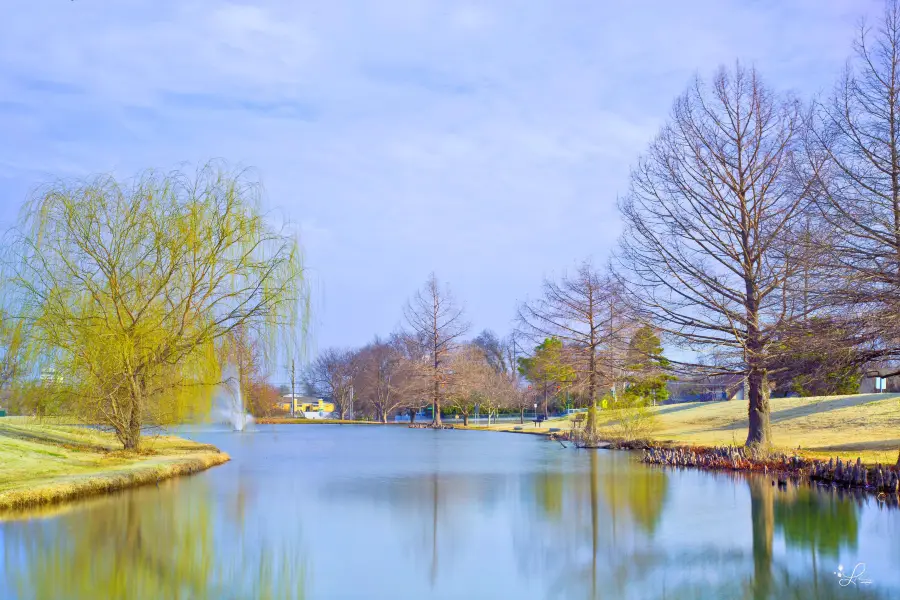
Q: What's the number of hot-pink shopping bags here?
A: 0